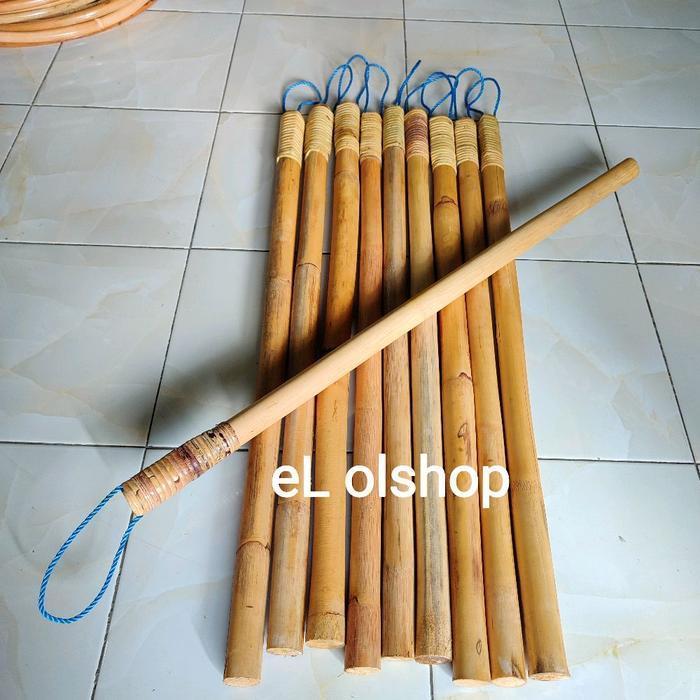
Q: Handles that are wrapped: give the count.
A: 10